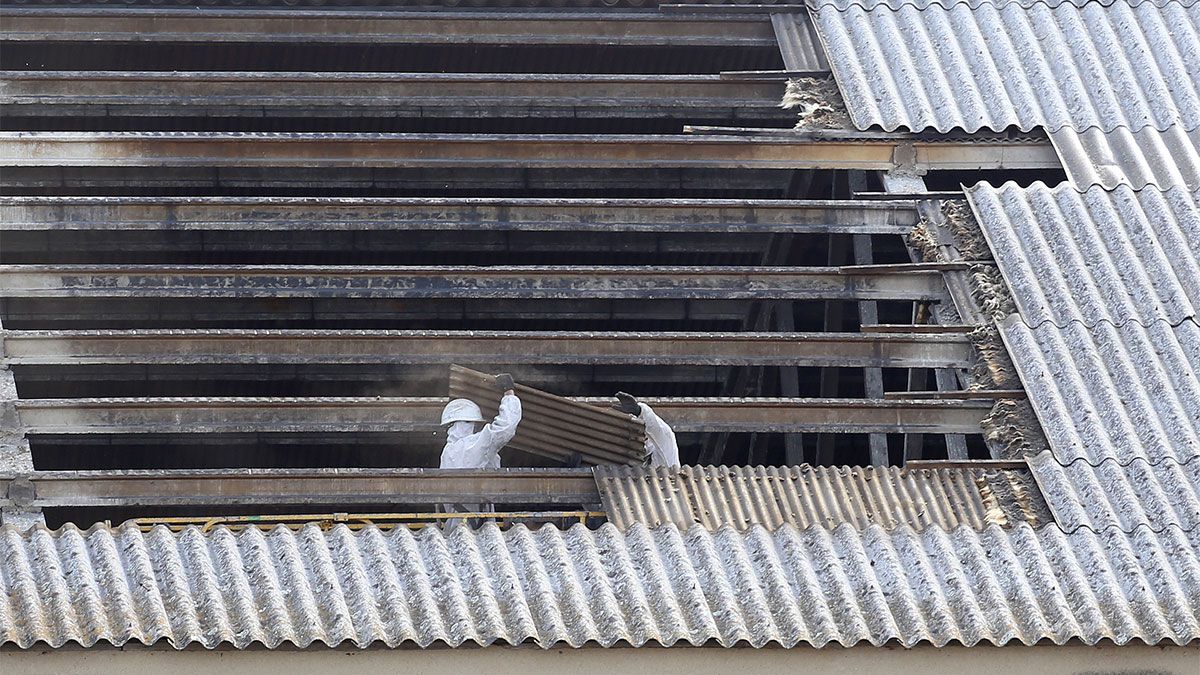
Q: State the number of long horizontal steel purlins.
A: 8